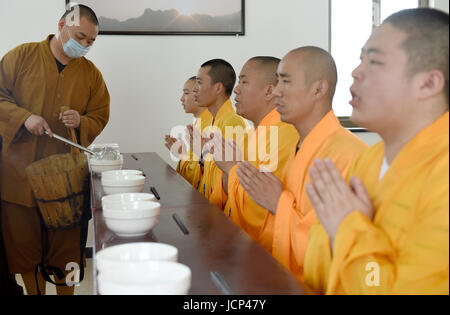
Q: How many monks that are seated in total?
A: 5